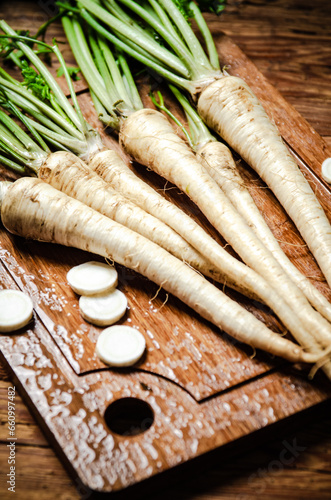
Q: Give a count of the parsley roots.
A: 6